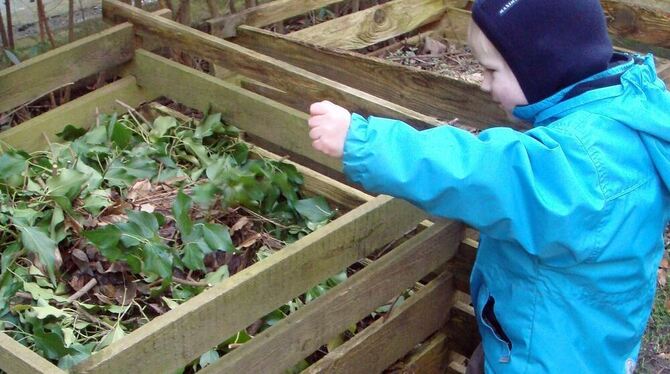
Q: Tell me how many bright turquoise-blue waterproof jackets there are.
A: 1